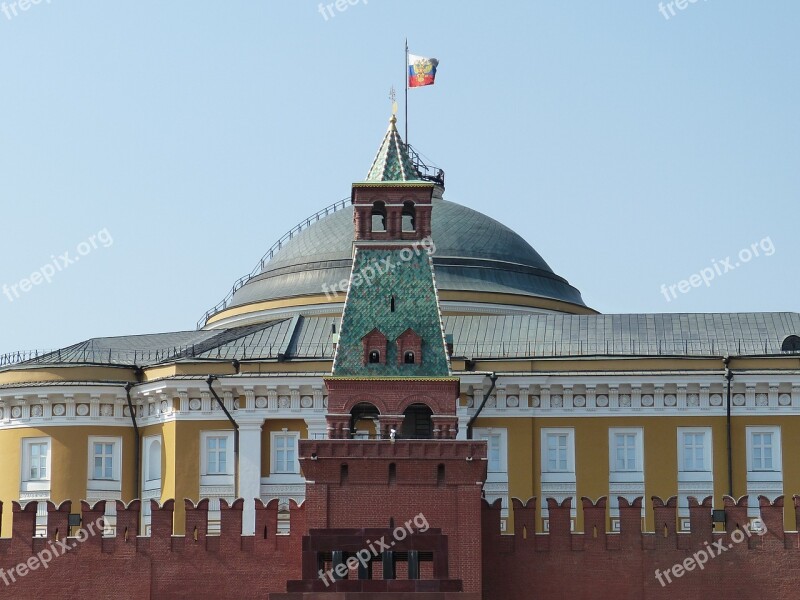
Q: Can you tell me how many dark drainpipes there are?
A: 4